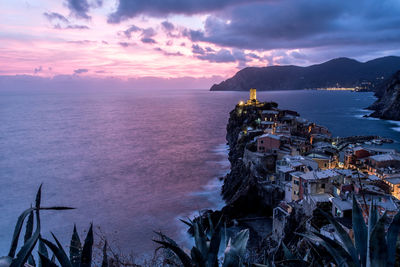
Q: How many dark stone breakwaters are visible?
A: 1